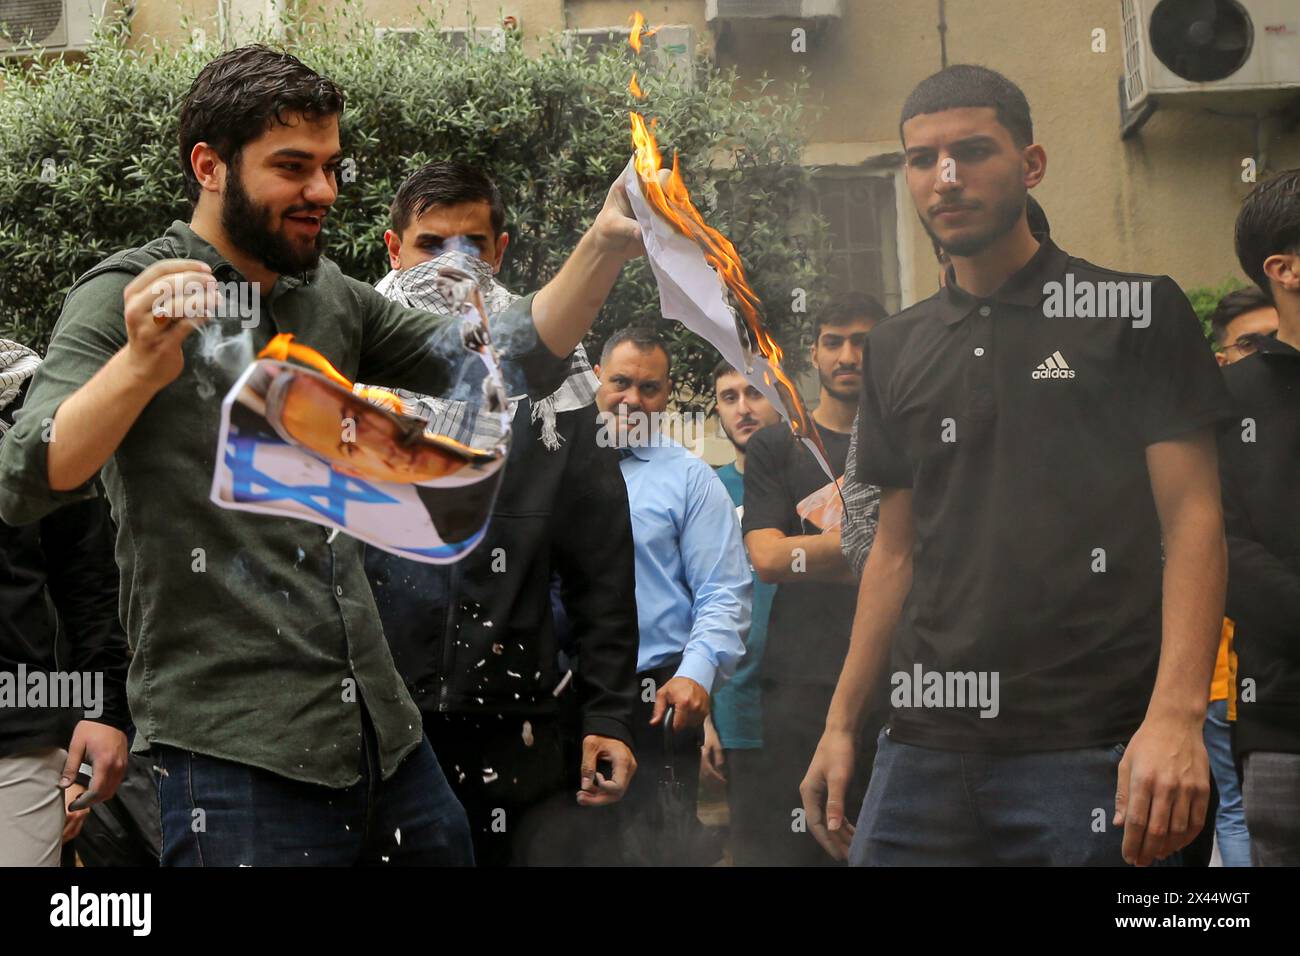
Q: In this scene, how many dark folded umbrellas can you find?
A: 1